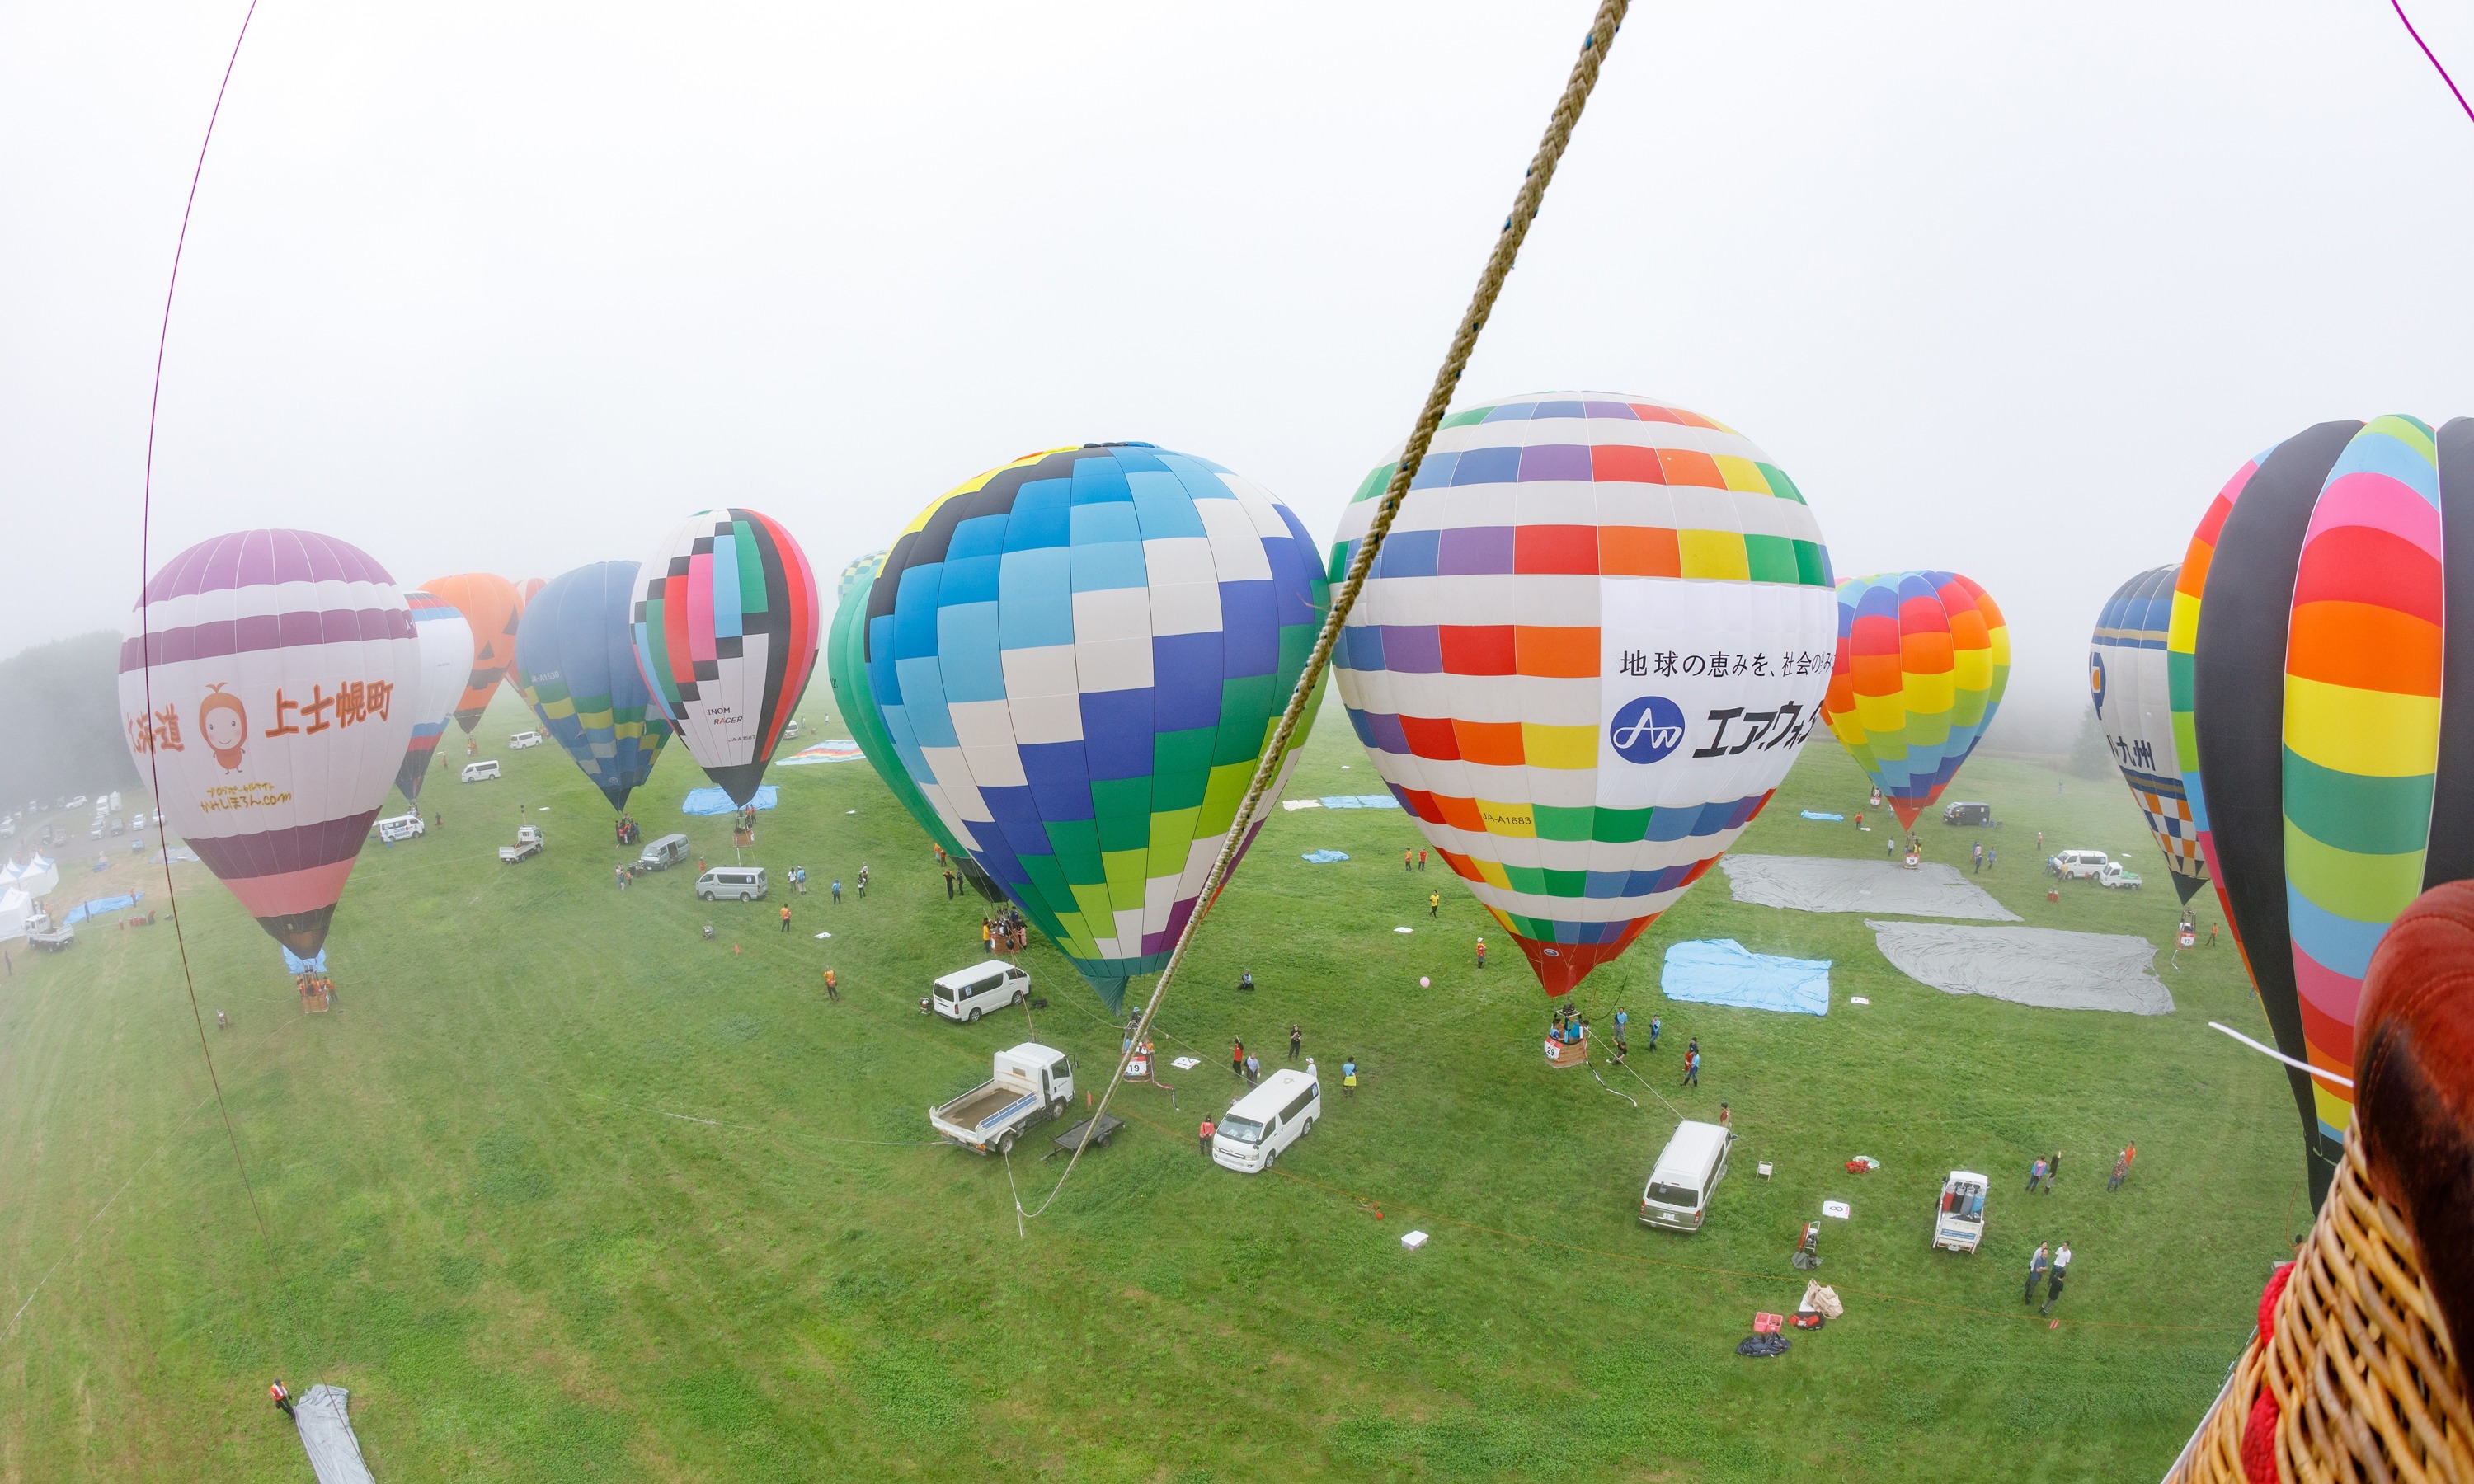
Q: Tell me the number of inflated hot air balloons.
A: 13